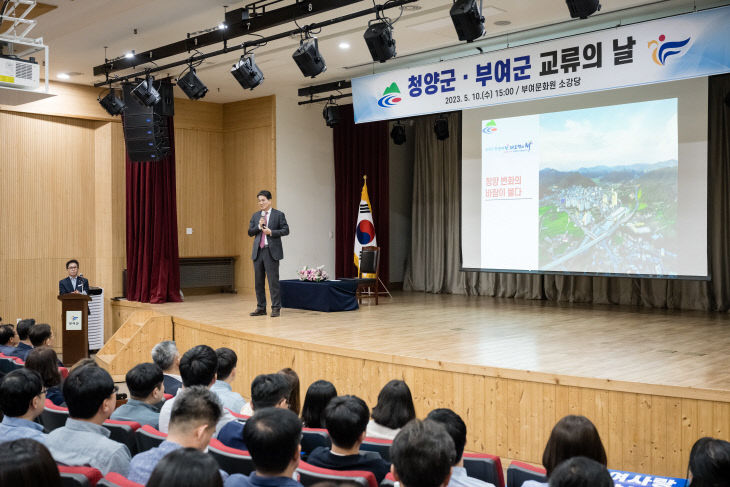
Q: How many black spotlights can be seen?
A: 11